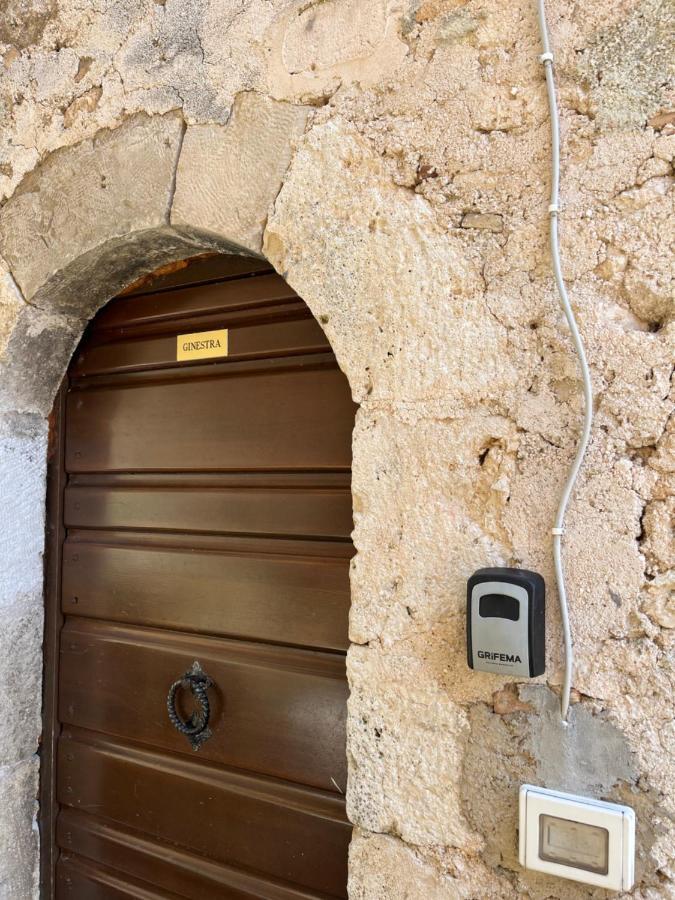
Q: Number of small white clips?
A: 3